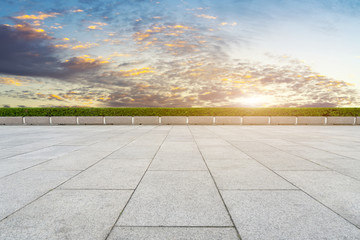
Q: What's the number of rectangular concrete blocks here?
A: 14